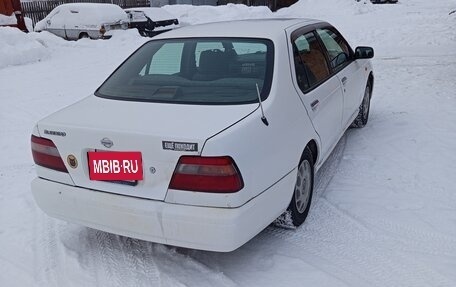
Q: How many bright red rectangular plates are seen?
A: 1